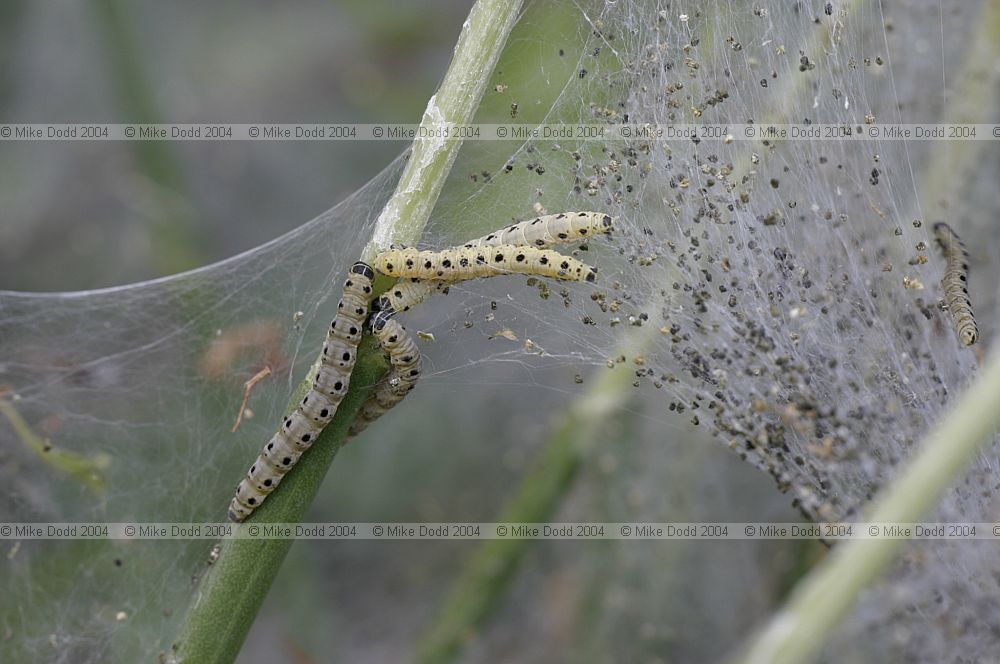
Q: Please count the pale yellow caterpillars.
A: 5